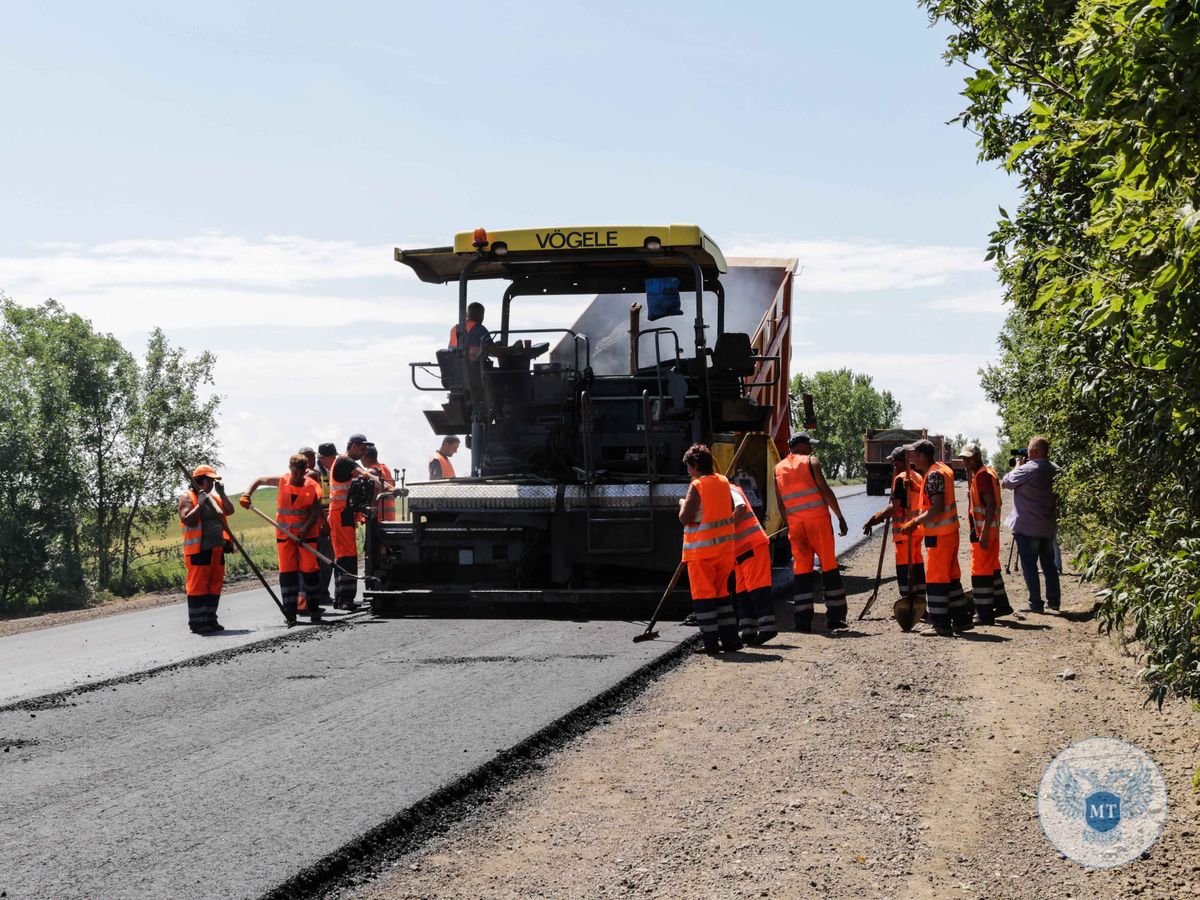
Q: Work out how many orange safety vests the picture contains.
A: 12